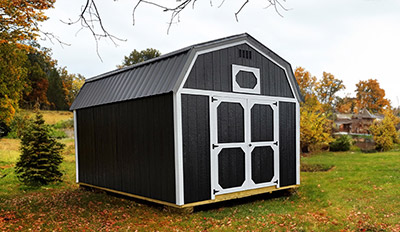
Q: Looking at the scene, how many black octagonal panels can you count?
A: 3